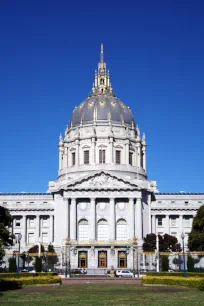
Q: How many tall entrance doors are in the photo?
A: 3